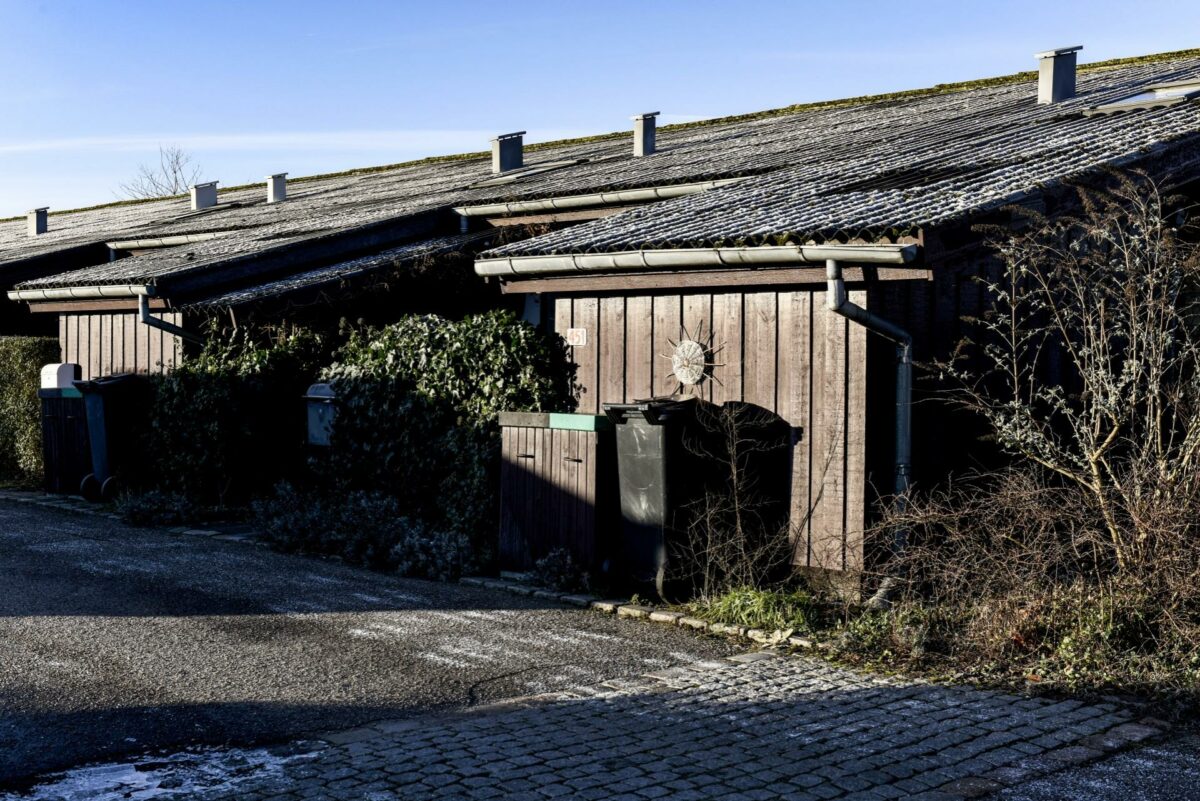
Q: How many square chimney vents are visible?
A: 6